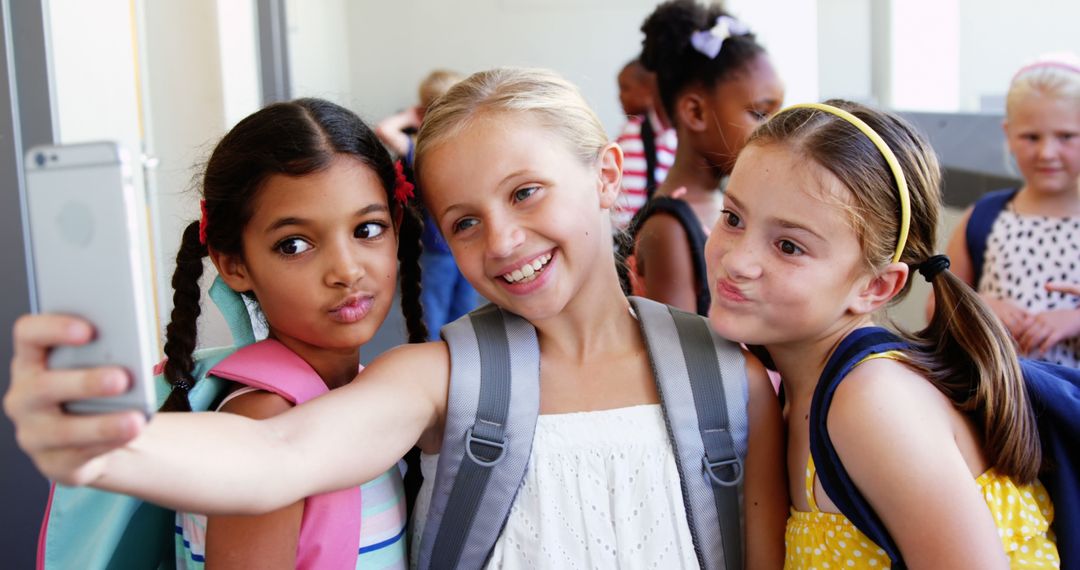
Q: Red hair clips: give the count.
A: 2